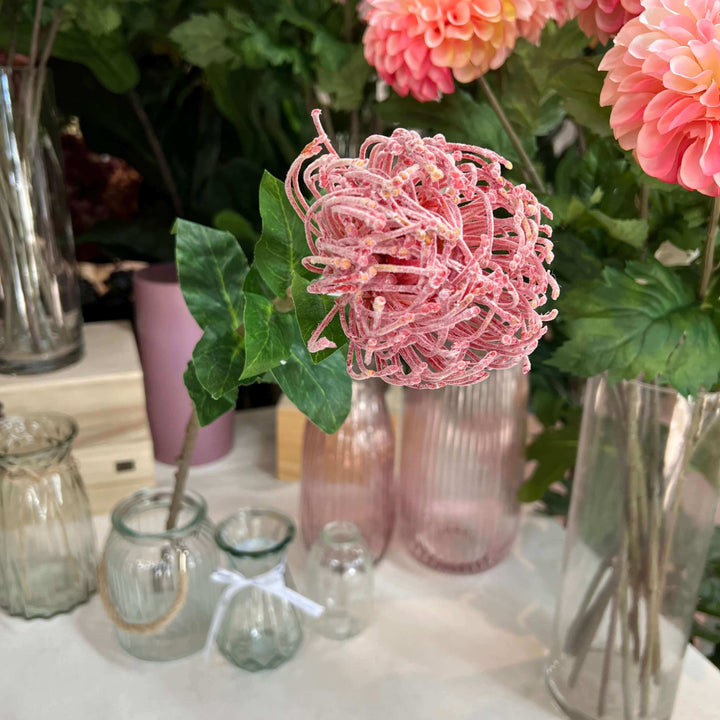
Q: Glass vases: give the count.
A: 8